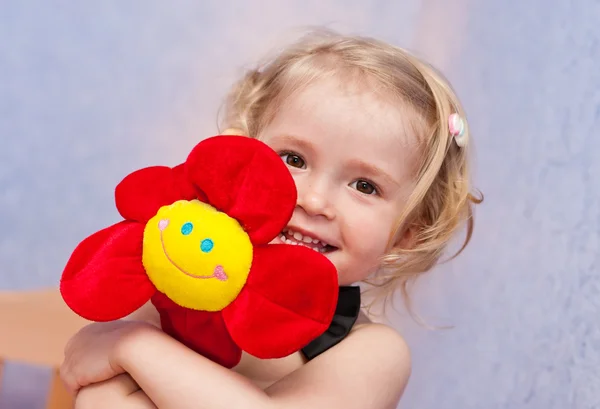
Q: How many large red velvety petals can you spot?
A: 5